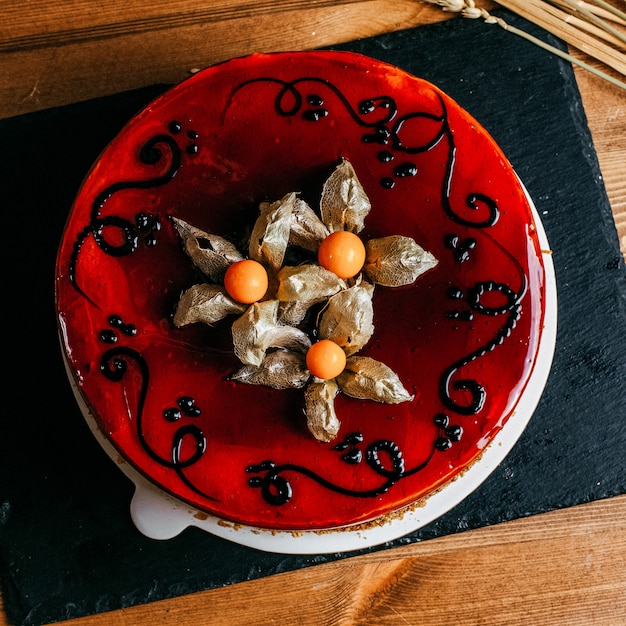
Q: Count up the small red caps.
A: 0